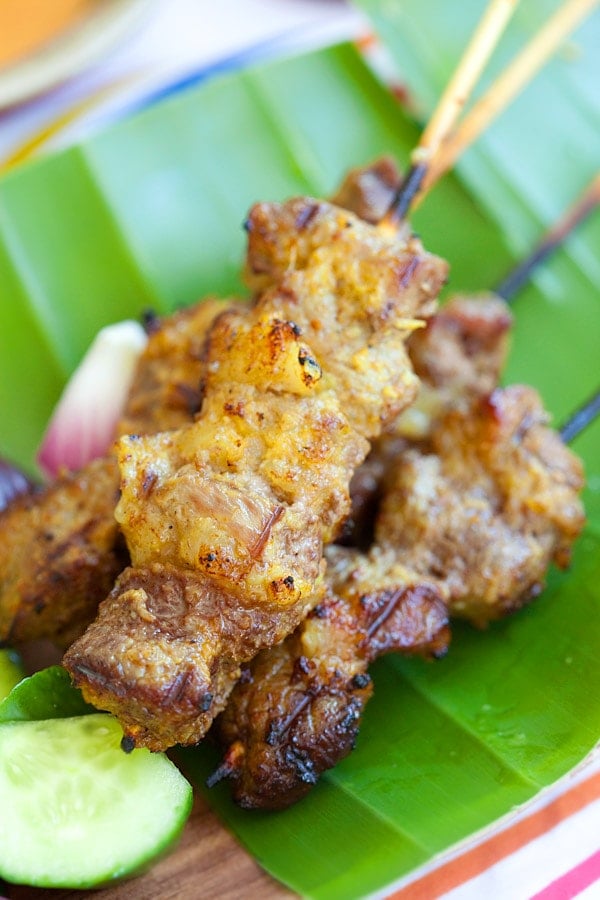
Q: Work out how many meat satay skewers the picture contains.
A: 4